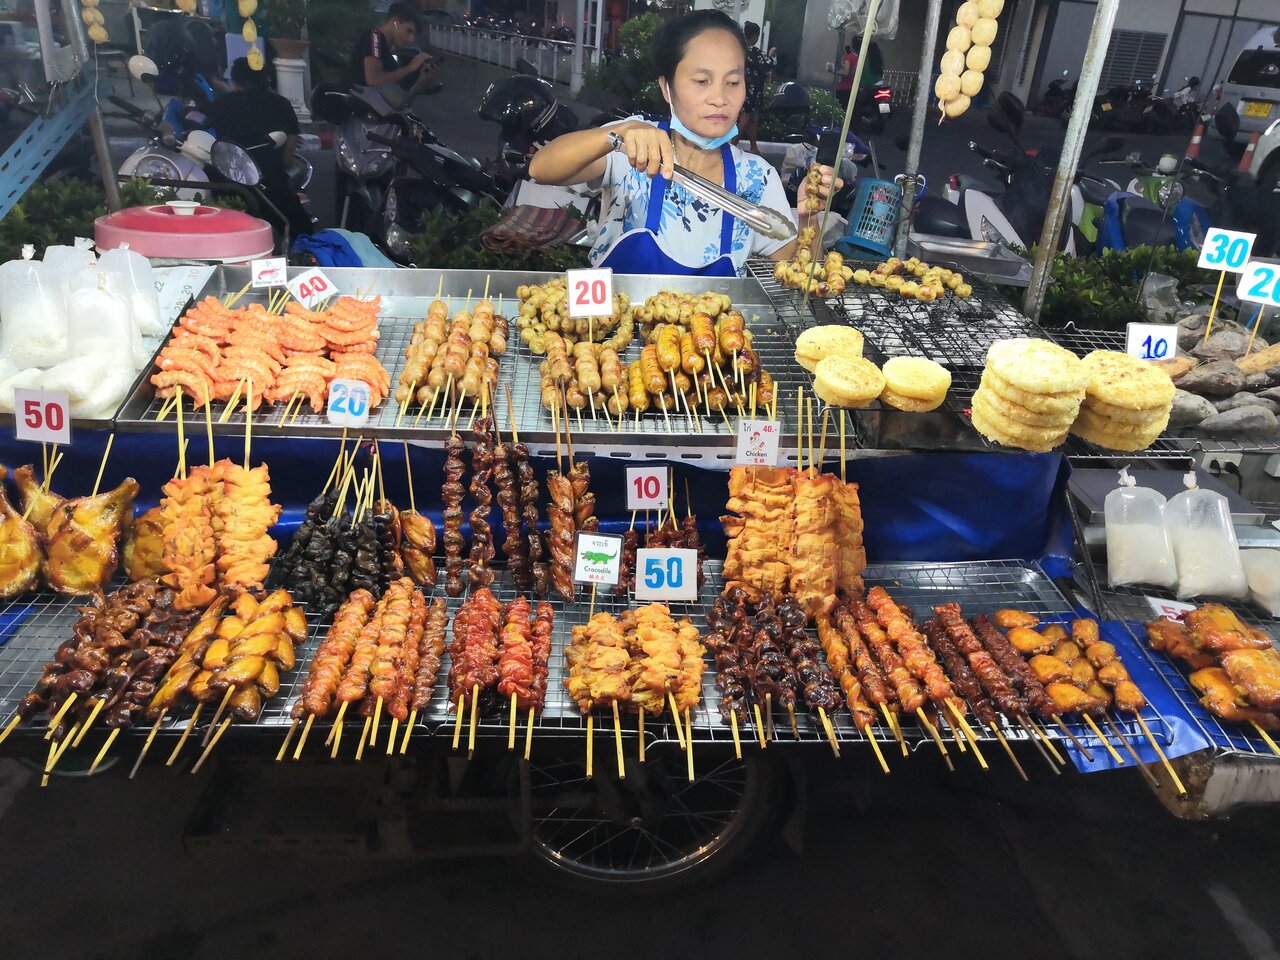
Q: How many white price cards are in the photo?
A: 11